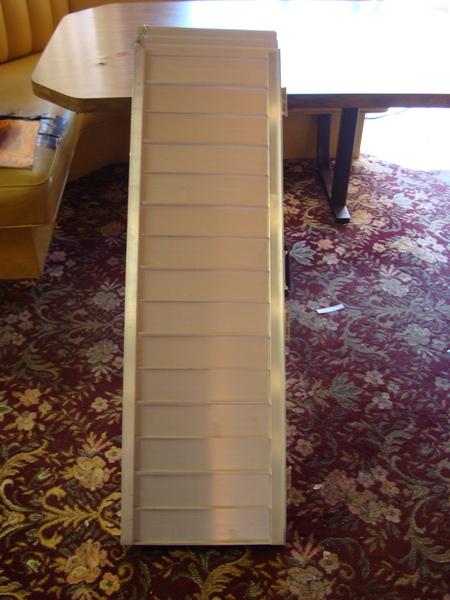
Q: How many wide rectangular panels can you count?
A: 15